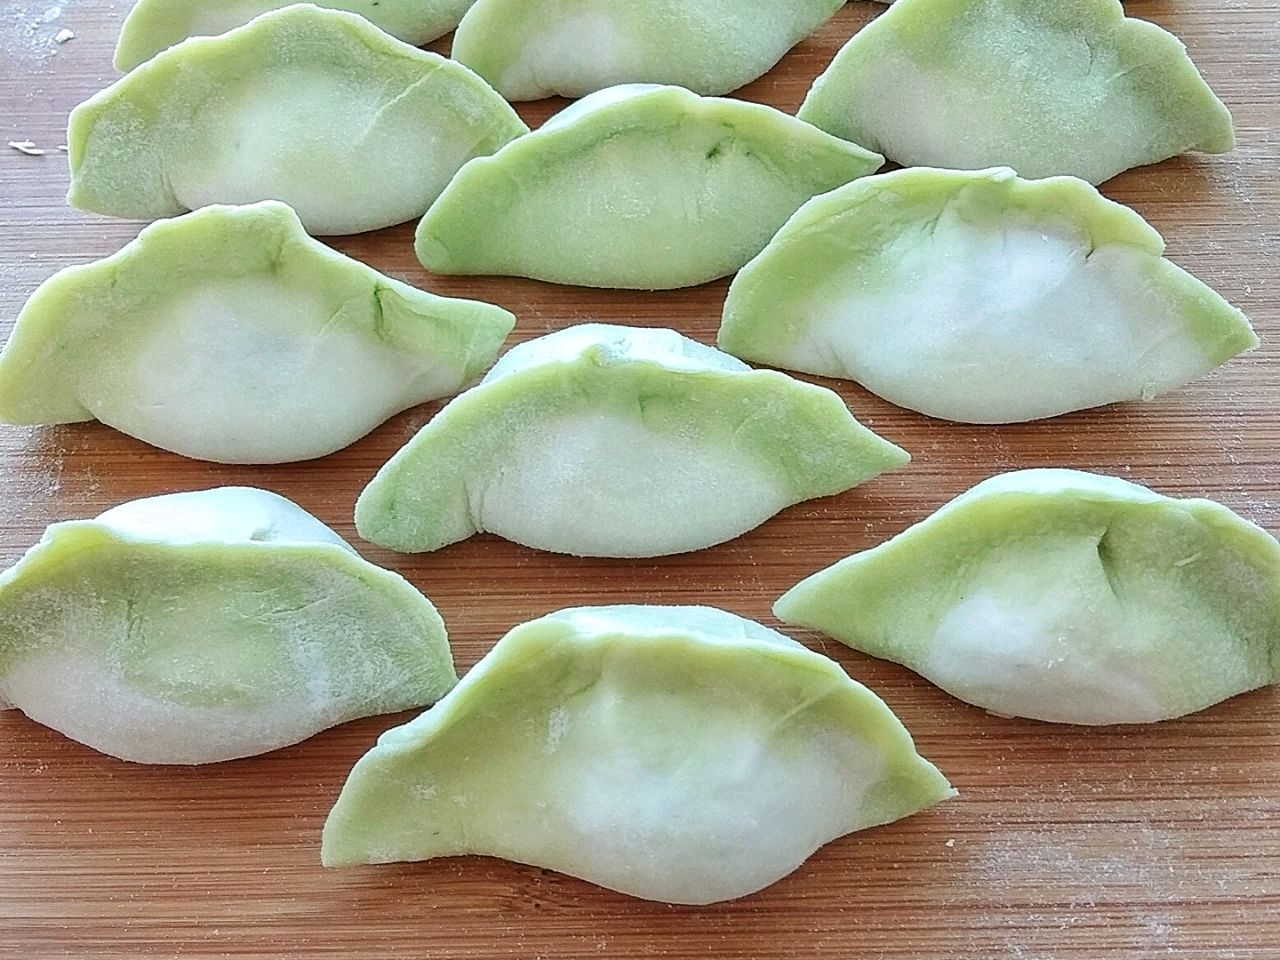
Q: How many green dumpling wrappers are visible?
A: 11